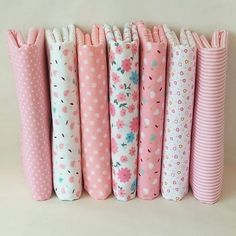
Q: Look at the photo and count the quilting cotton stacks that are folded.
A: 7